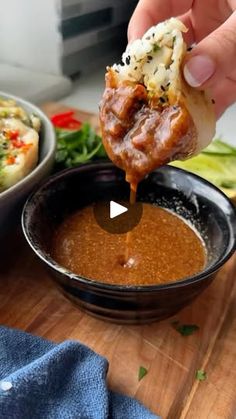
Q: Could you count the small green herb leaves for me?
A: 3